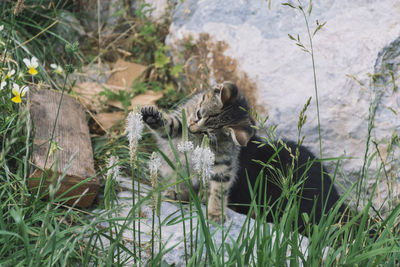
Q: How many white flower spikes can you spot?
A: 5